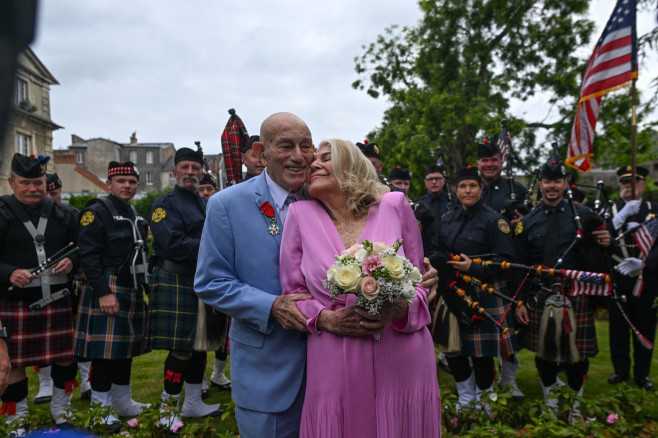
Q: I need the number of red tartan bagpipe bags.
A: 1